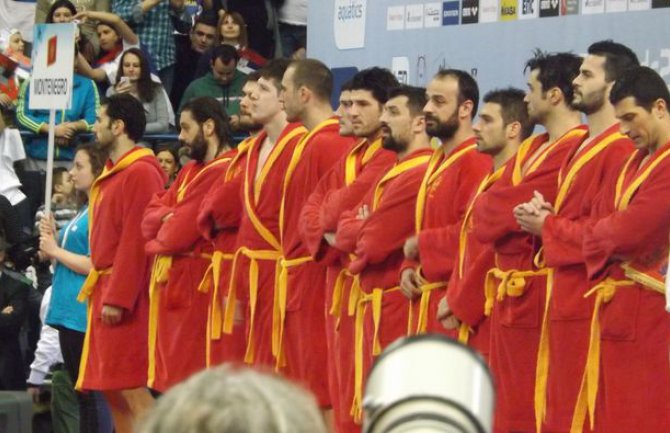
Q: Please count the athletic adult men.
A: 13